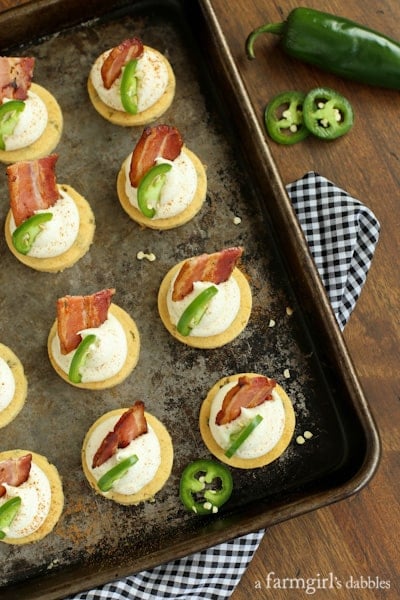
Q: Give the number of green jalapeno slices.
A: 12